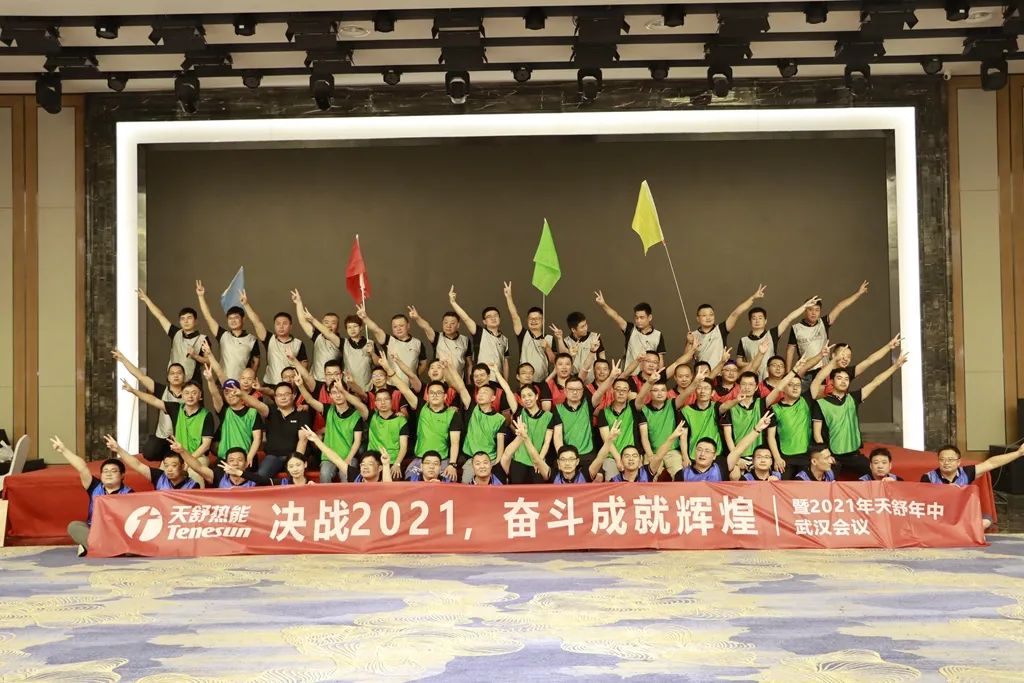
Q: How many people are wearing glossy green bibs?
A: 14